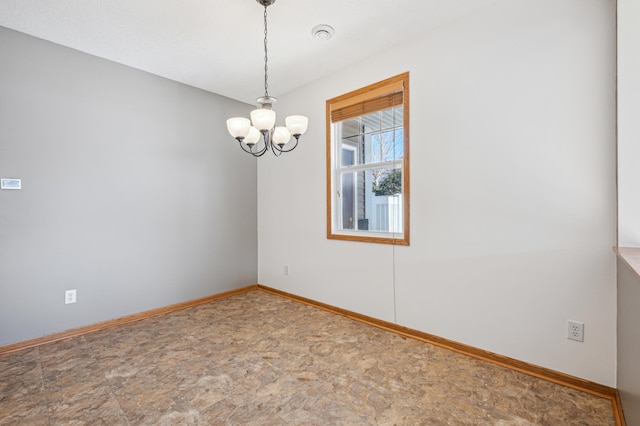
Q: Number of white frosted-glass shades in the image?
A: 5